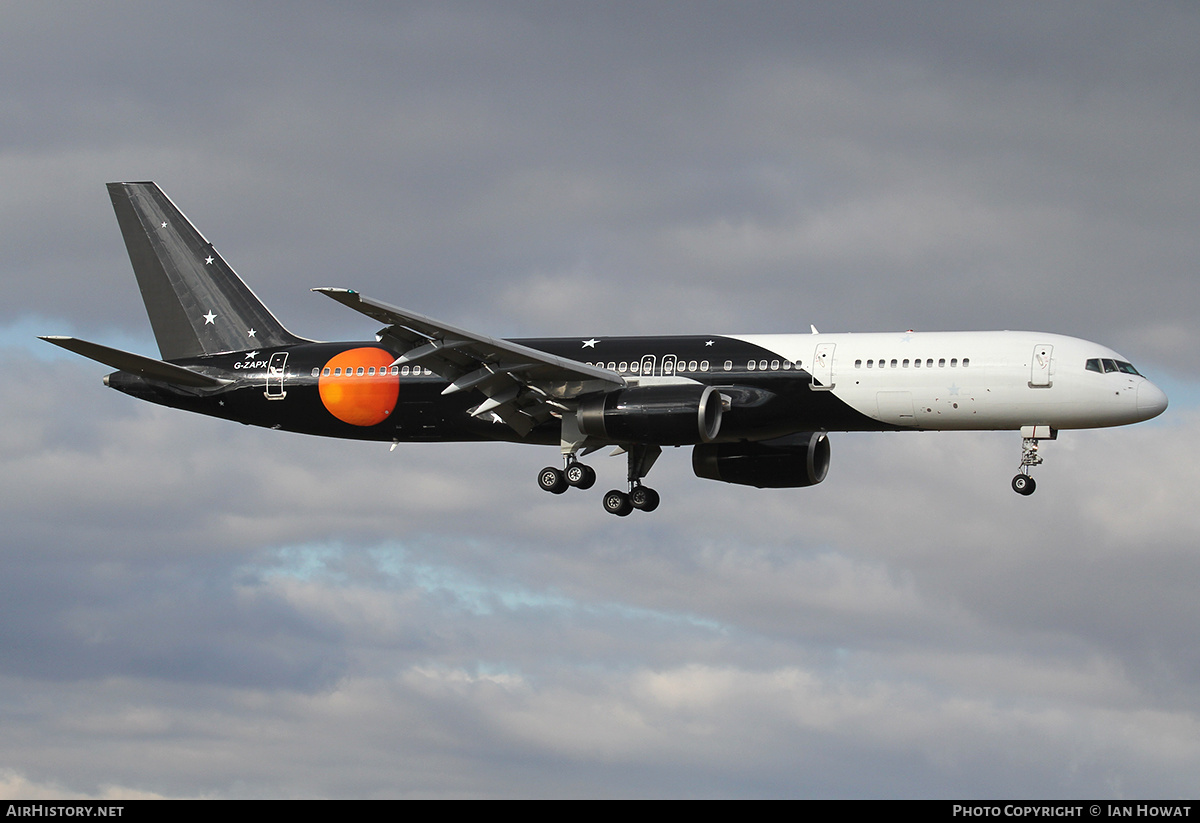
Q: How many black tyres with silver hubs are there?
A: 5